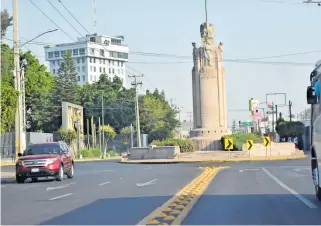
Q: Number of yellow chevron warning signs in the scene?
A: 3